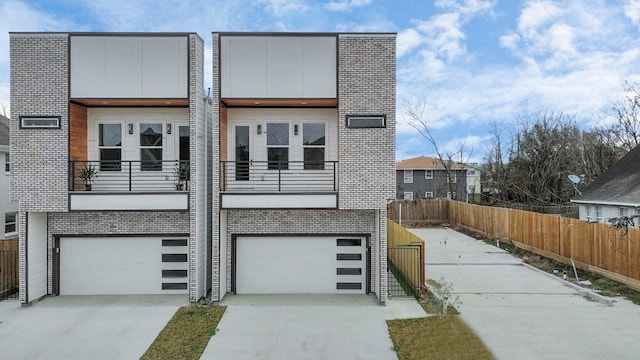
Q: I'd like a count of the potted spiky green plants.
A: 2